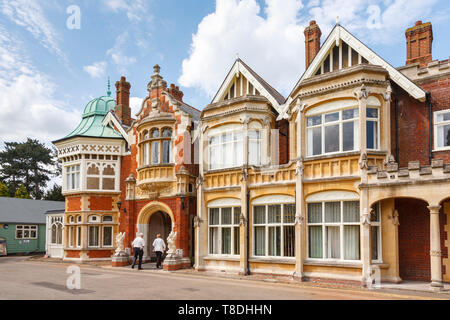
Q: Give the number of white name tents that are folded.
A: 0